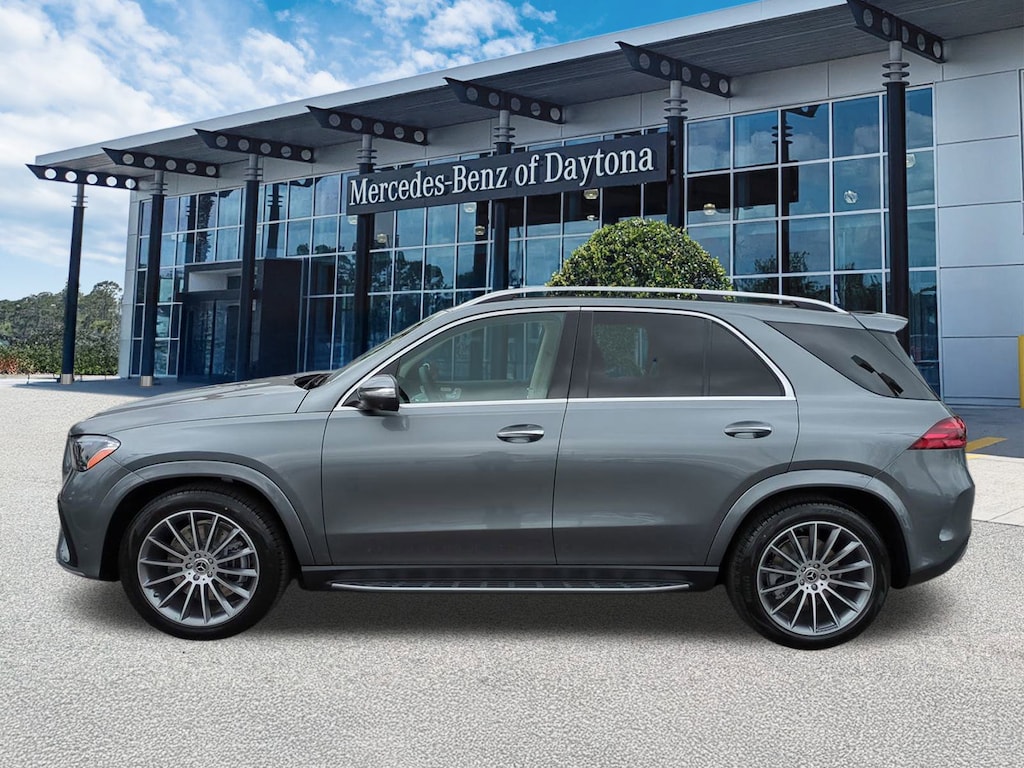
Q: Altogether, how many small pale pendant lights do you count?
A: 9